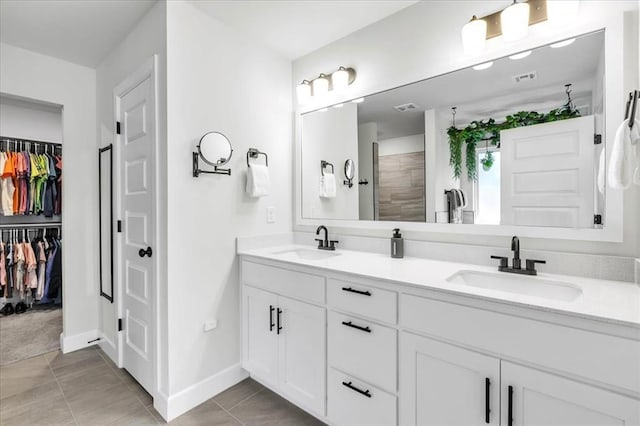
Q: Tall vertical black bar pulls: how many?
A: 4